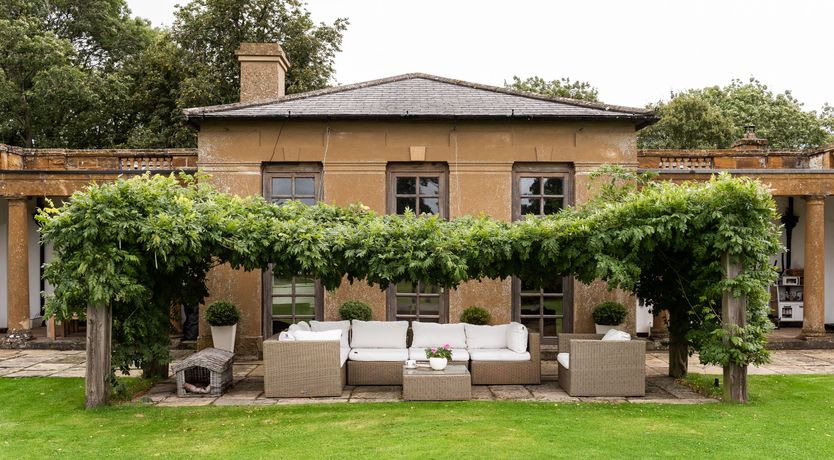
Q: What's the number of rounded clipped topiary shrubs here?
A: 4